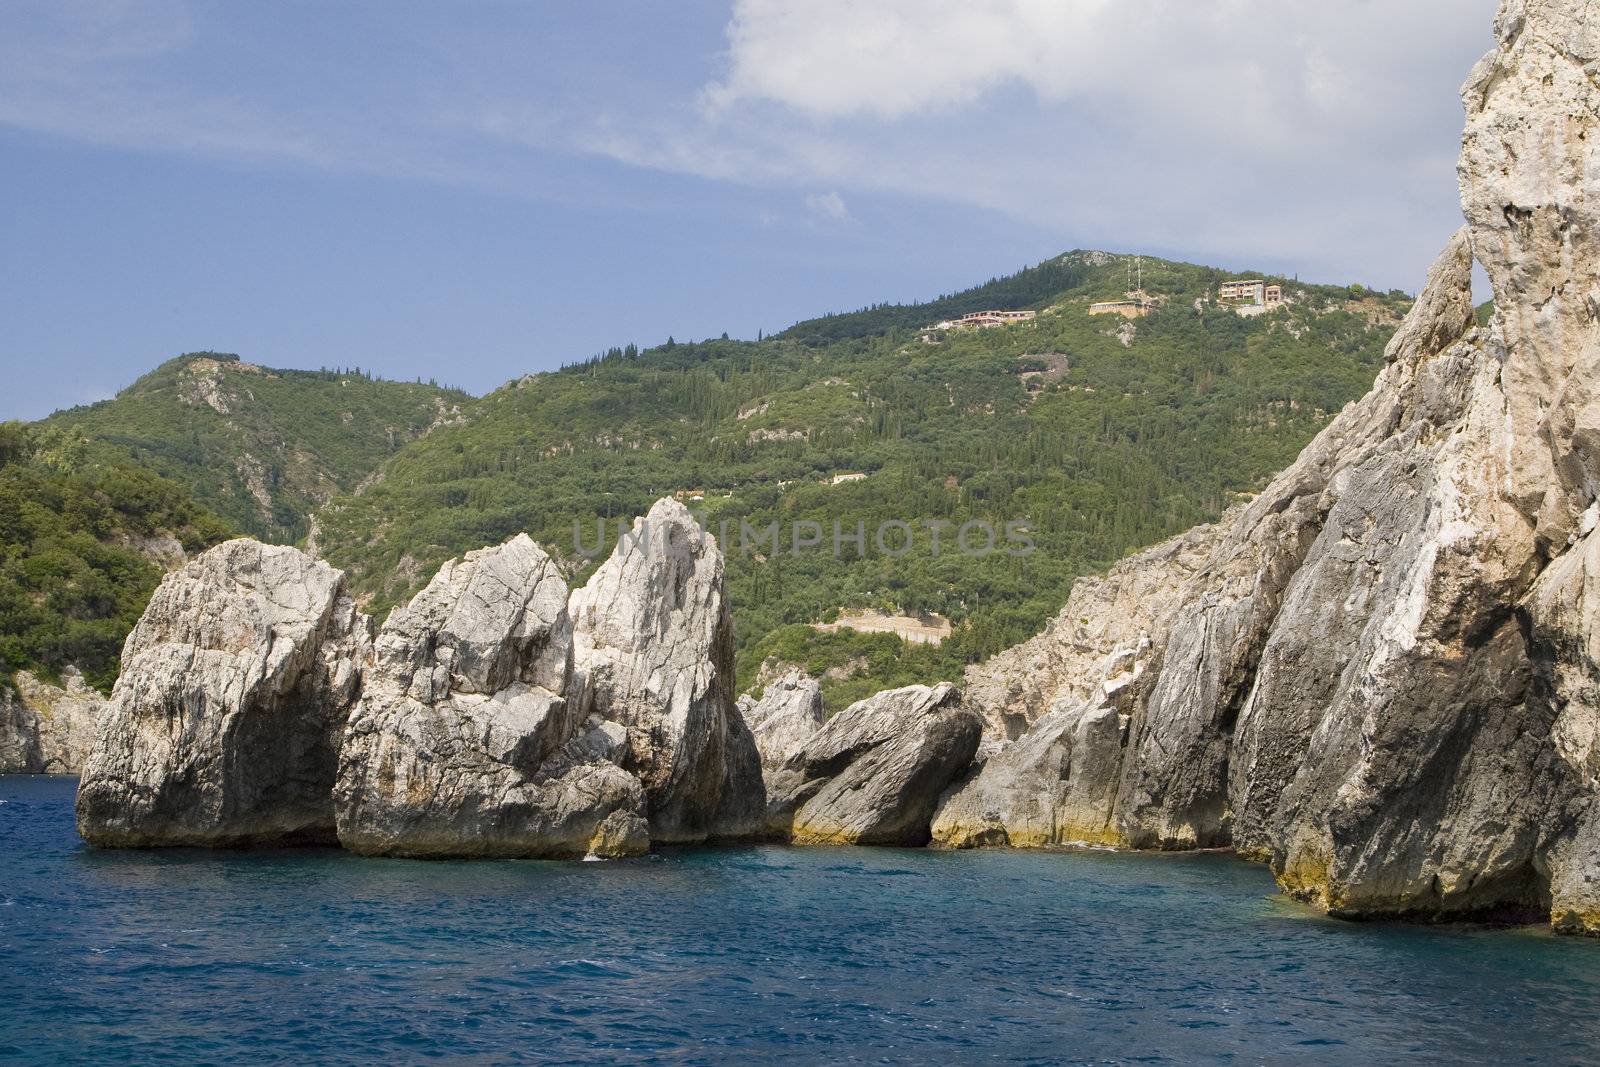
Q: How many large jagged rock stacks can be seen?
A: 3